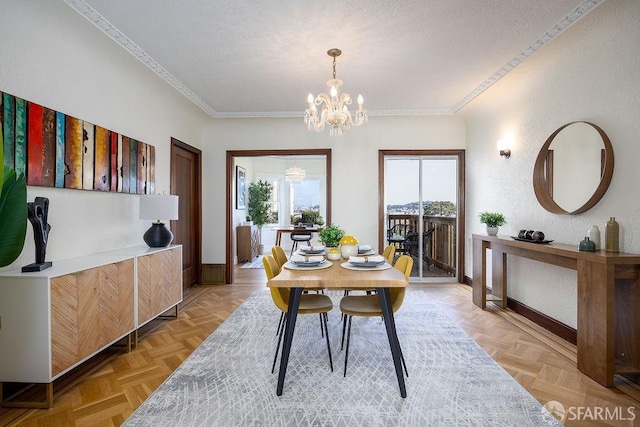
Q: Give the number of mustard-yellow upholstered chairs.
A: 4